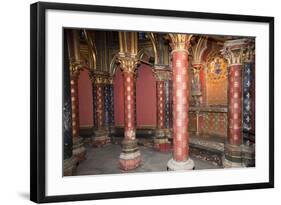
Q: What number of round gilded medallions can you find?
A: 1